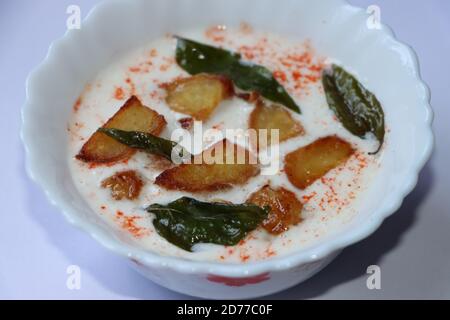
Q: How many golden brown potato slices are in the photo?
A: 7